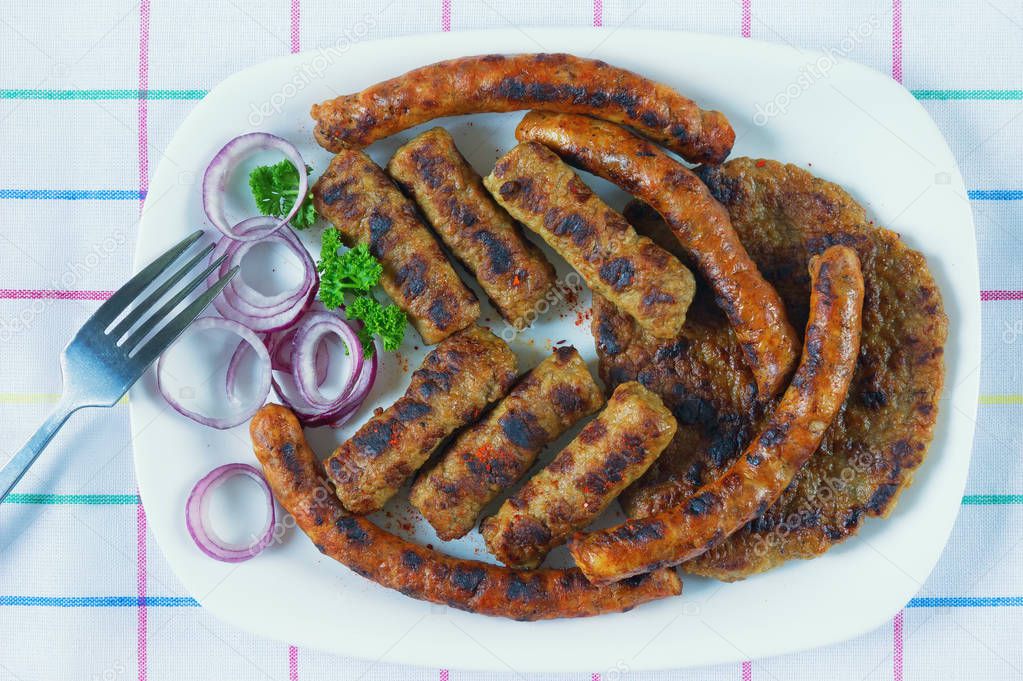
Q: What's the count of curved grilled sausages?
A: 4